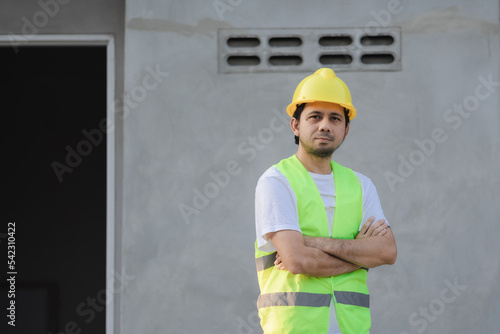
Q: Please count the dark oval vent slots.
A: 8